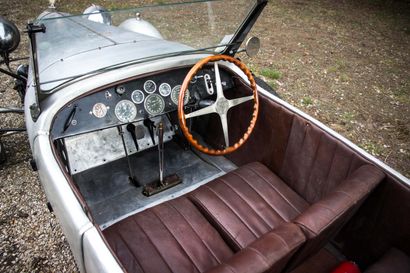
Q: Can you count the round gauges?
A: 7